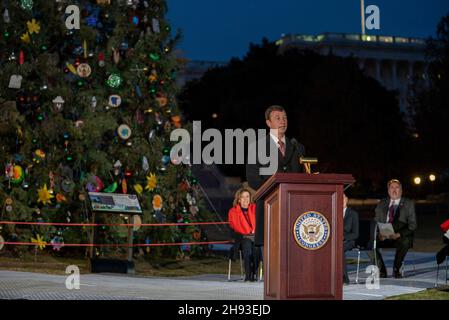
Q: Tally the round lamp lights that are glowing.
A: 2